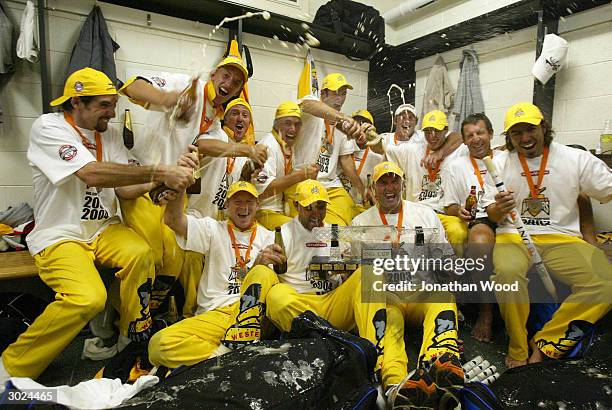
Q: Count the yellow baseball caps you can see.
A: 11